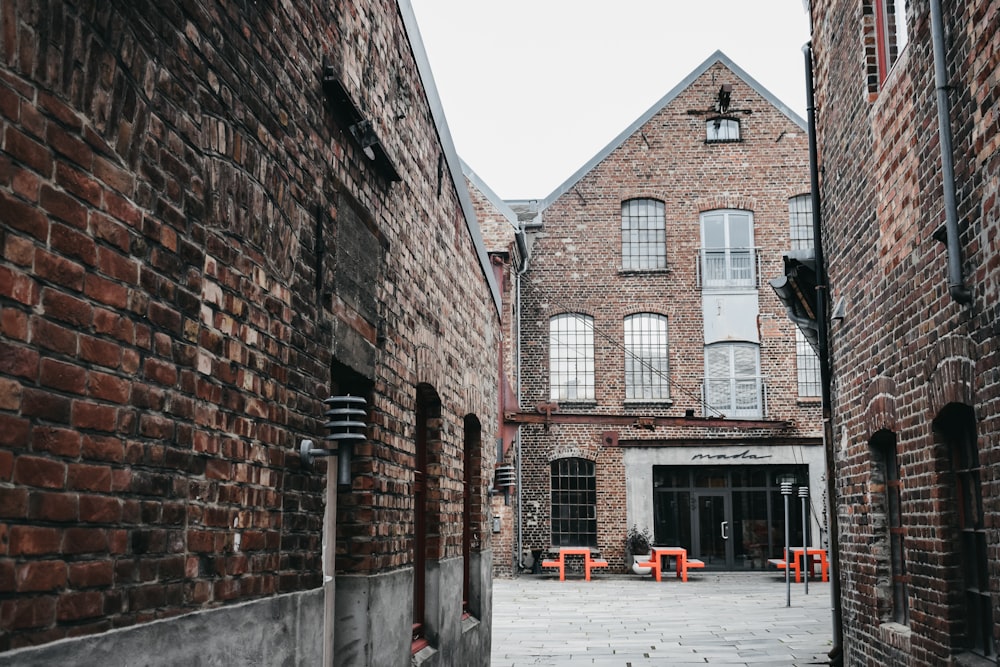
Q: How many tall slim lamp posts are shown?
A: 2